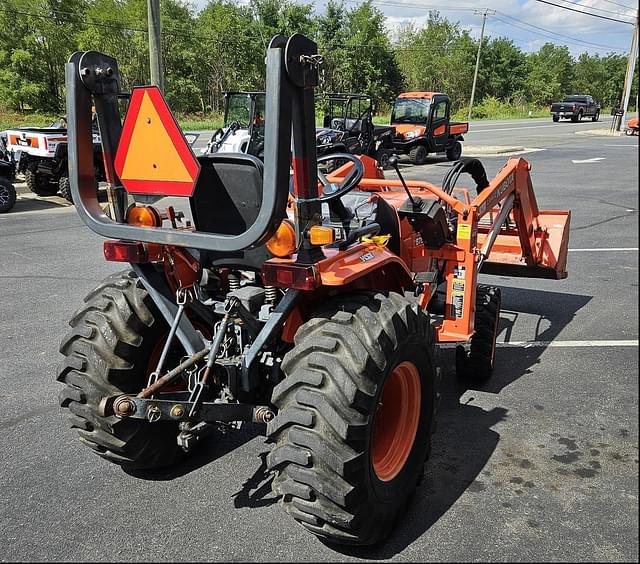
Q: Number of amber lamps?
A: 3